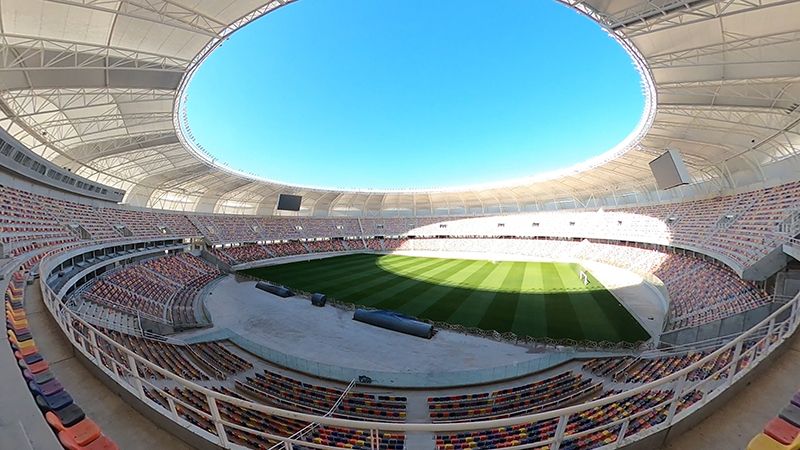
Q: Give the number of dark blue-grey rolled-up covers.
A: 3